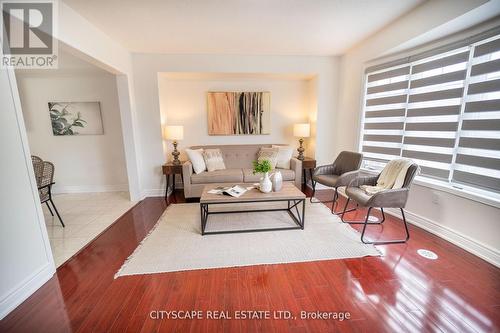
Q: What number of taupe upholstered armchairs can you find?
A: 2